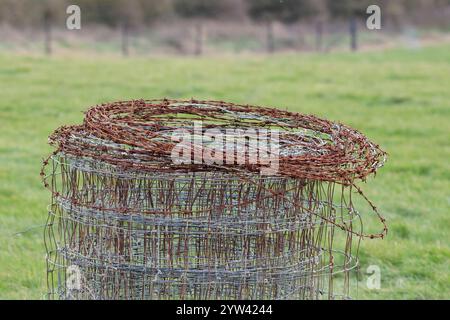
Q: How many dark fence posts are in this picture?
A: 6